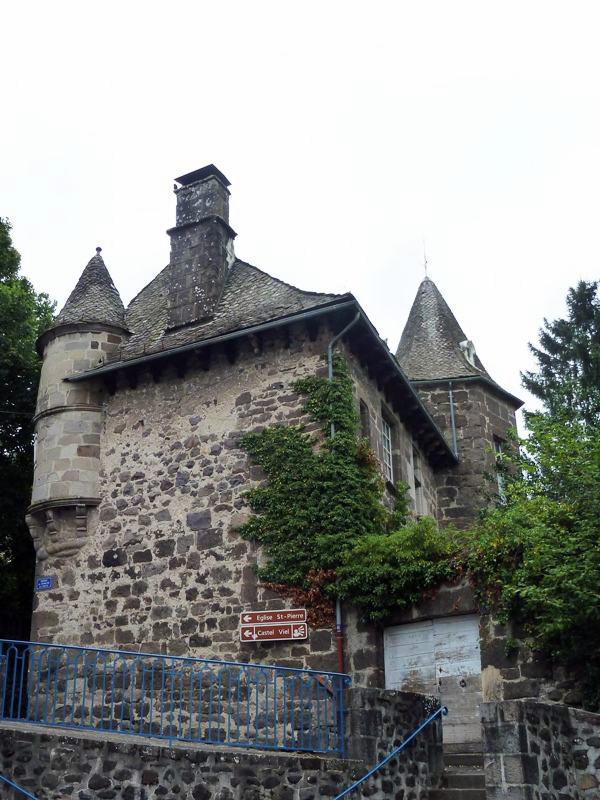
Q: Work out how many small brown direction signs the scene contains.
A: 2